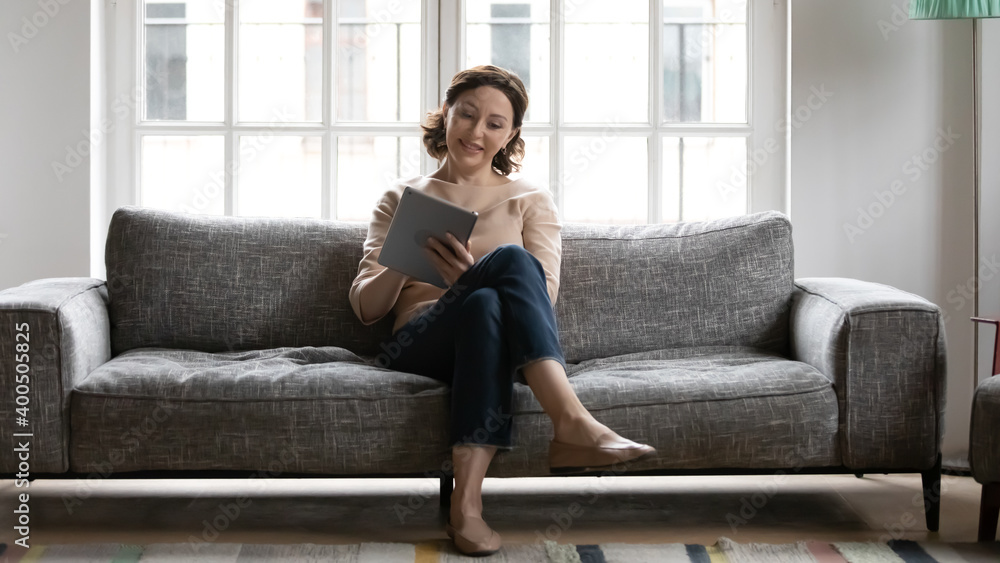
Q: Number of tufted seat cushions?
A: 2